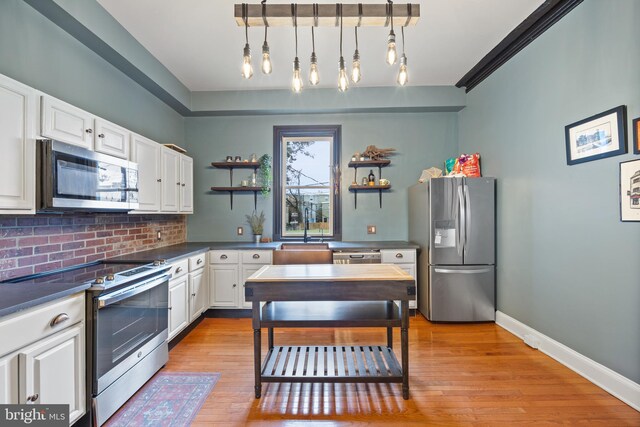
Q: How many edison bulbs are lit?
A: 8